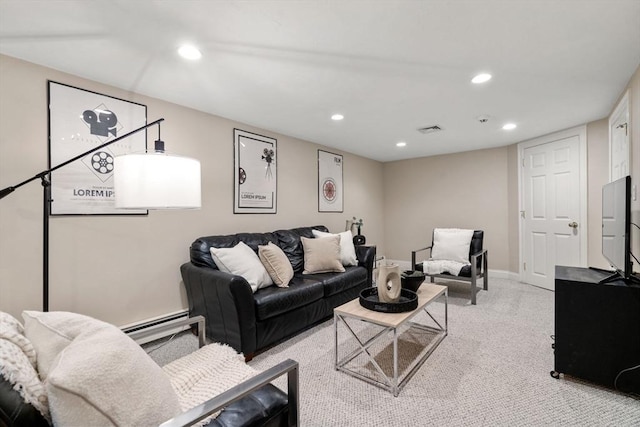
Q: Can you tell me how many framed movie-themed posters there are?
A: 3